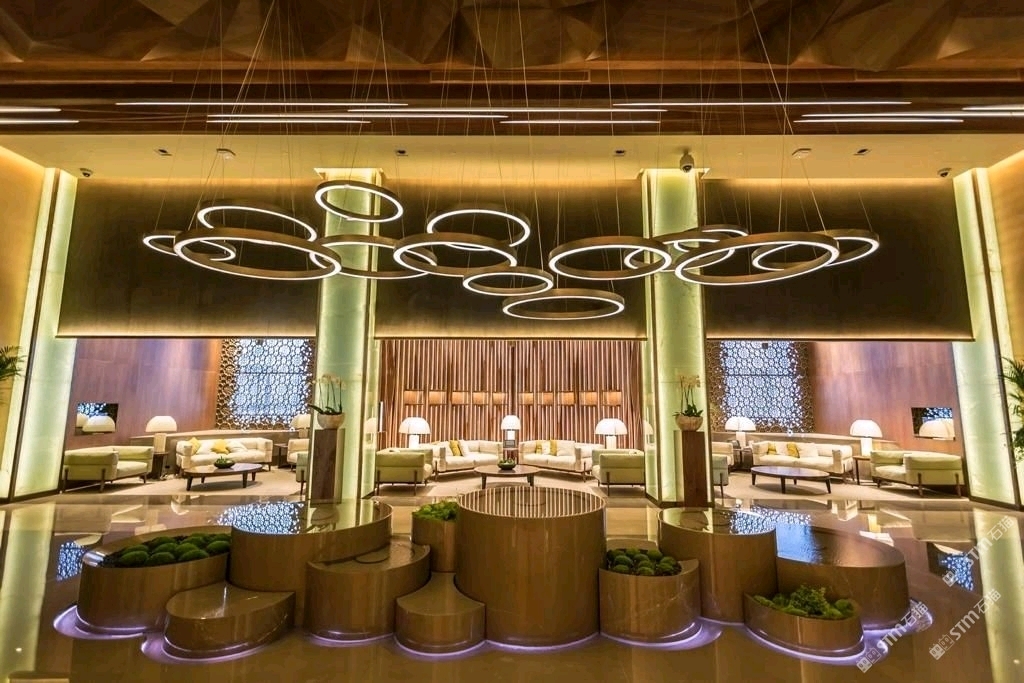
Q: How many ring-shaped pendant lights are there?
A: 14